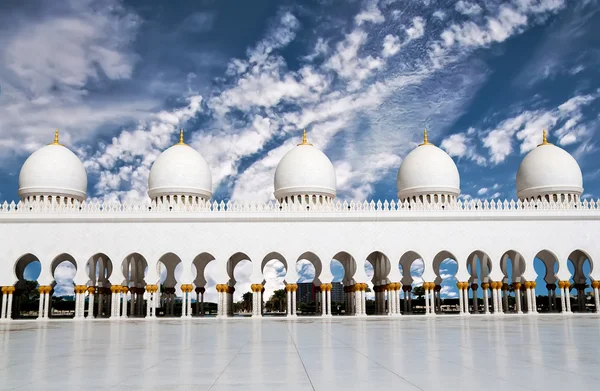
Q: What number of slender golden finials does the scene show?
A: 5